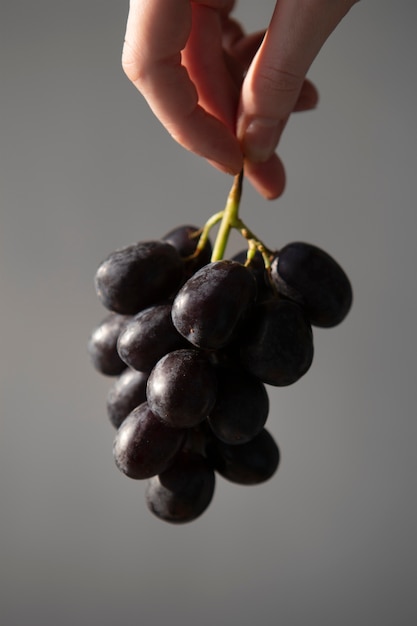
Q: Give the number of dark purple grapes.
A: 14